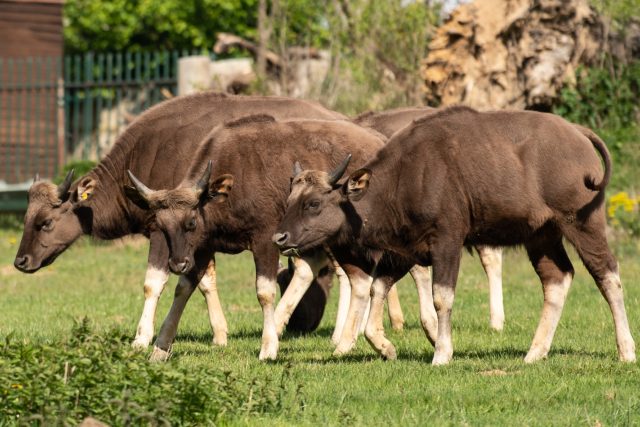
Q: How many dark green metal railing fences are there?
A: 1